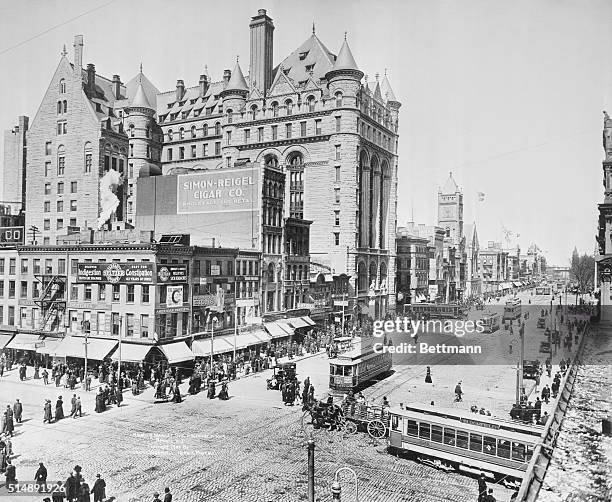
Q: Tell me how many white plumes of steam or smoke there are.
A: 1